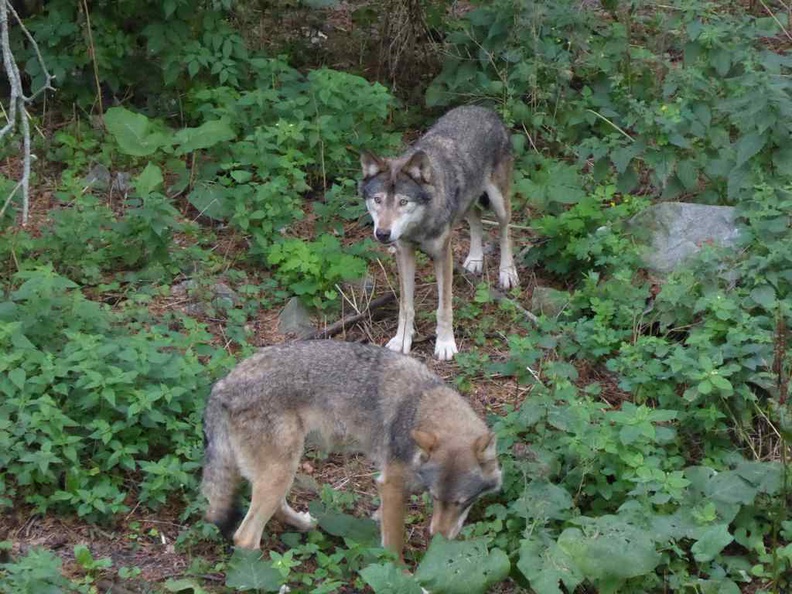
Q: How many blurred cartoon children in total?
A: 0